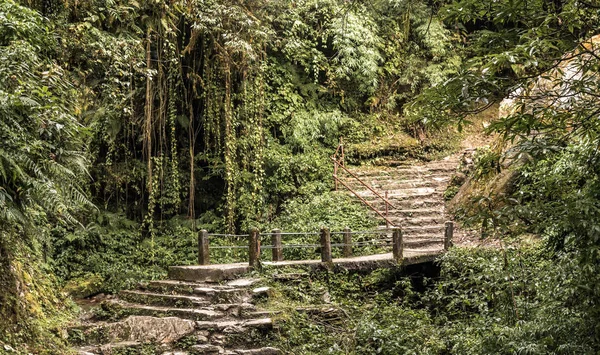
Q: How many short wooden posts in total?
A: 7